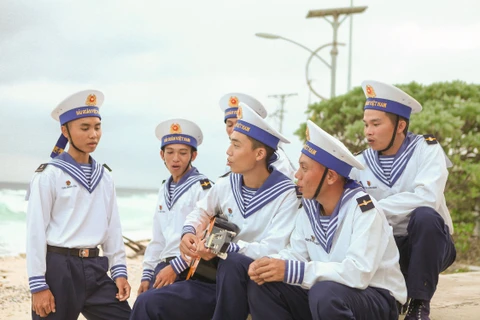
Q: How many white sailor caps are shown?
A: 6